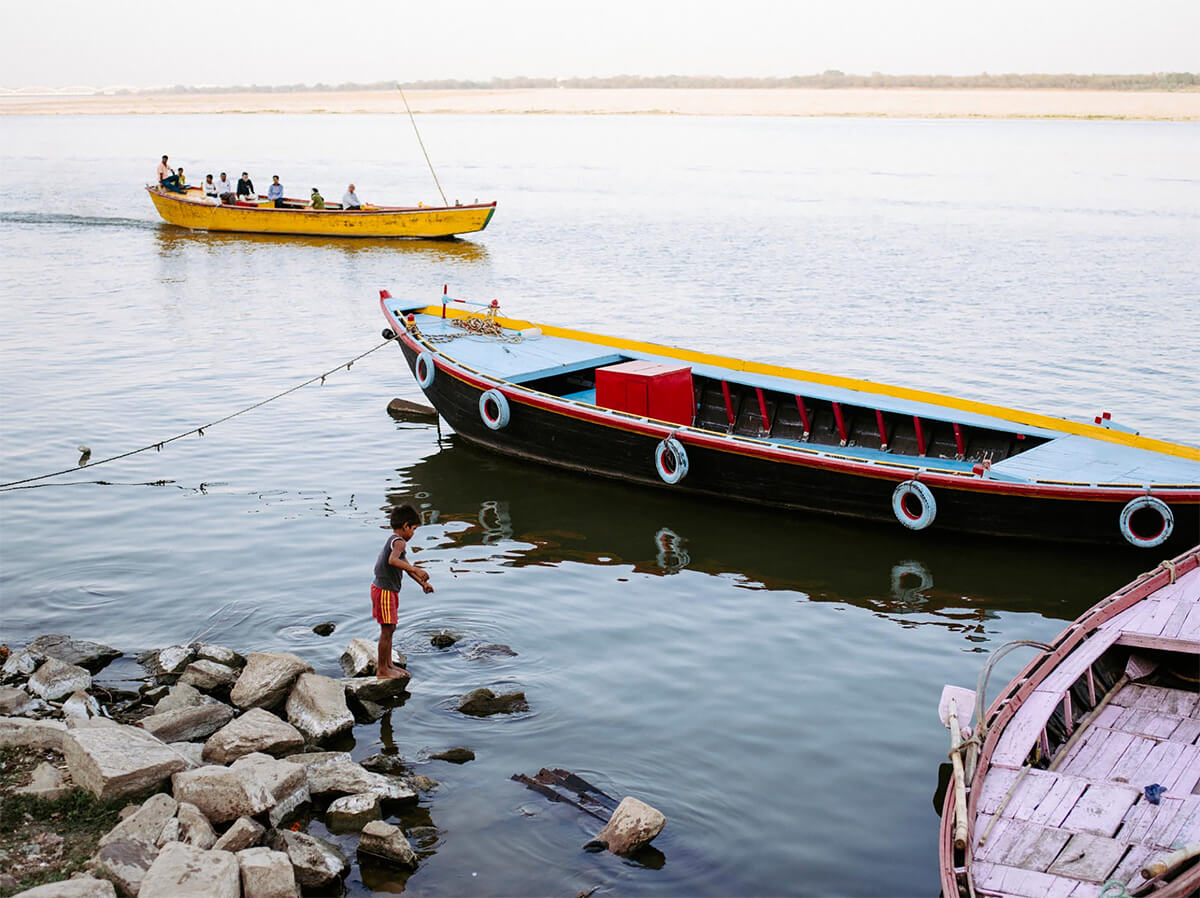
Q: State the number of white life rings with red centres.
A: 5